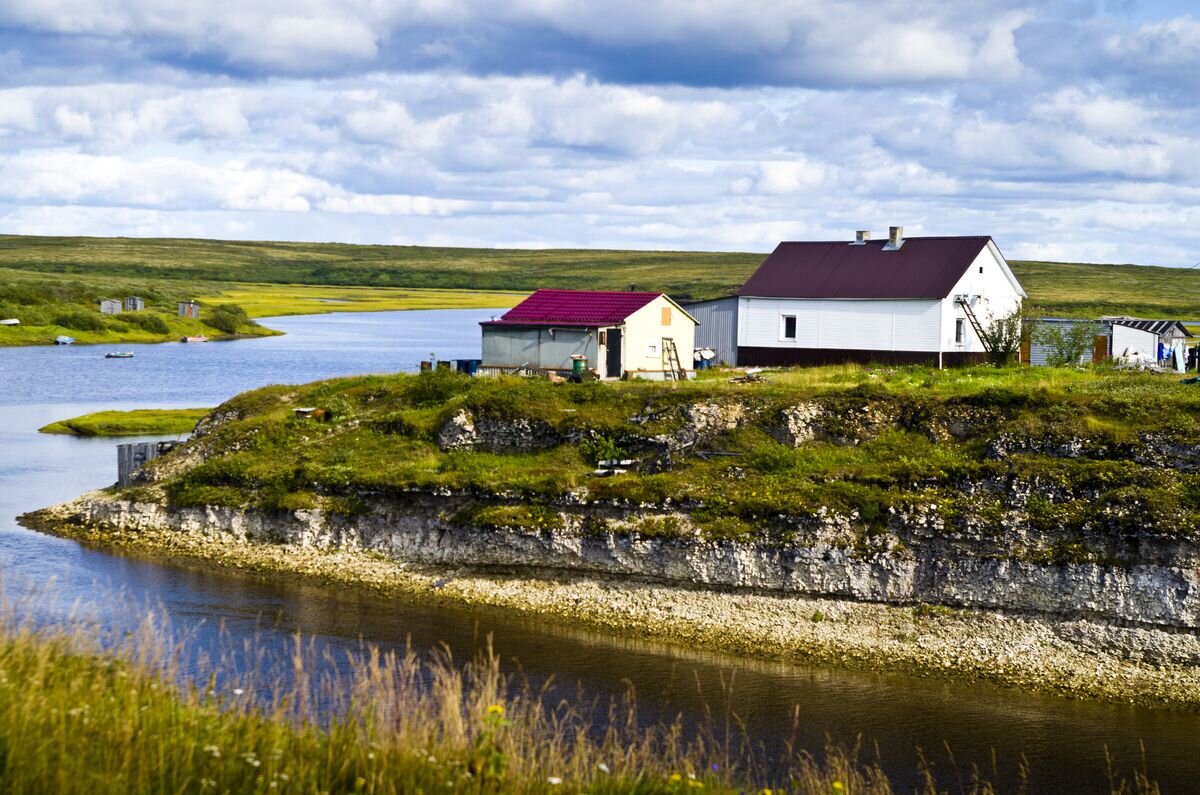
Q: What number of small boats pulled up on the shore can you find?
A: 3